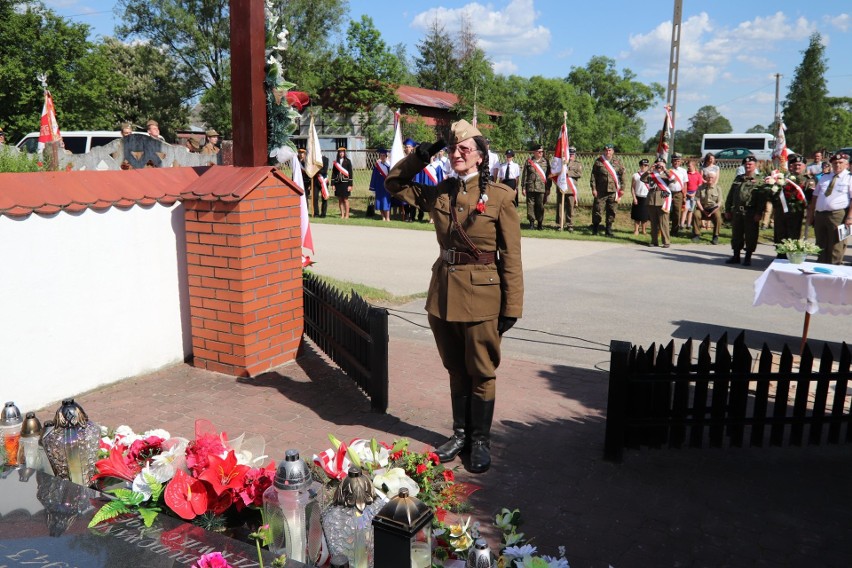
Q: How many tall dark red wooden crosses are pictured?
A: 1